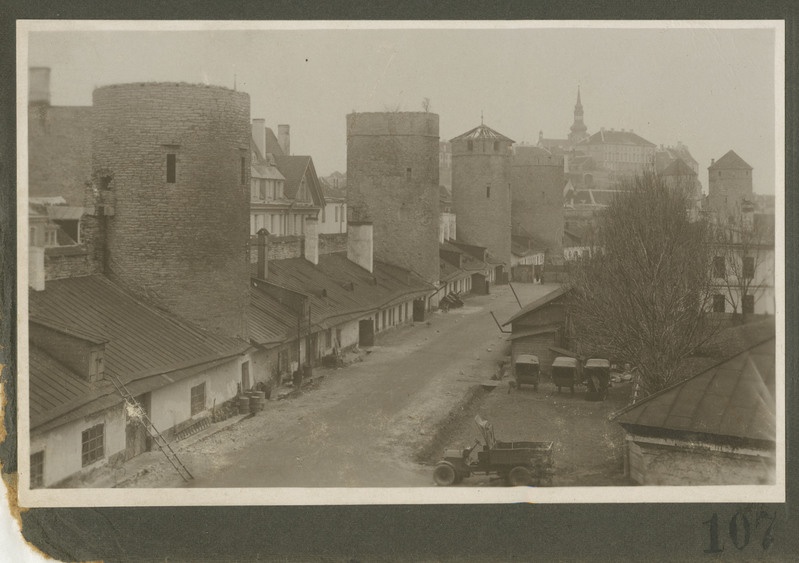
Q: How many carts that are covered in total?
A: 3